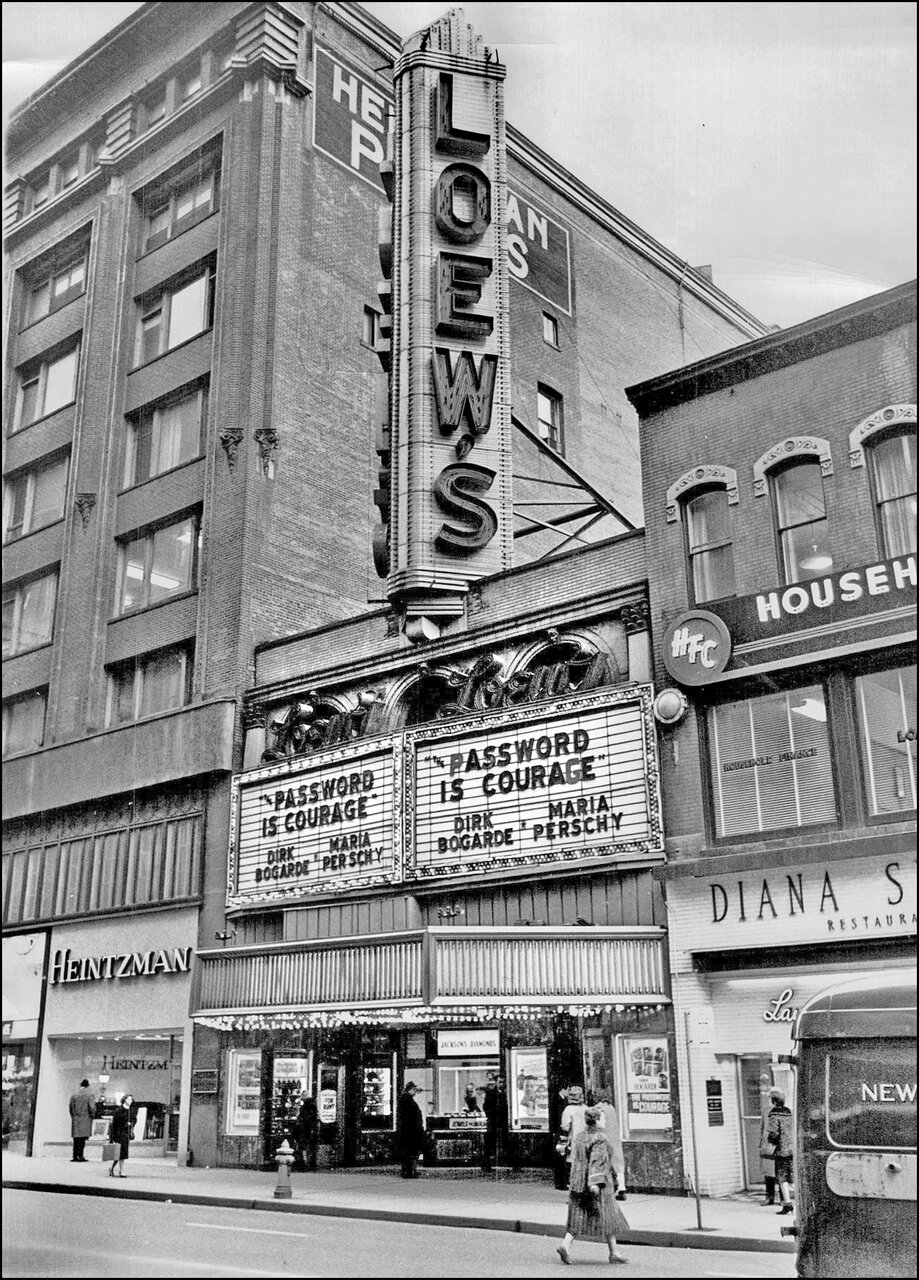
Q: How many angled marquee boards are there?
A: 2